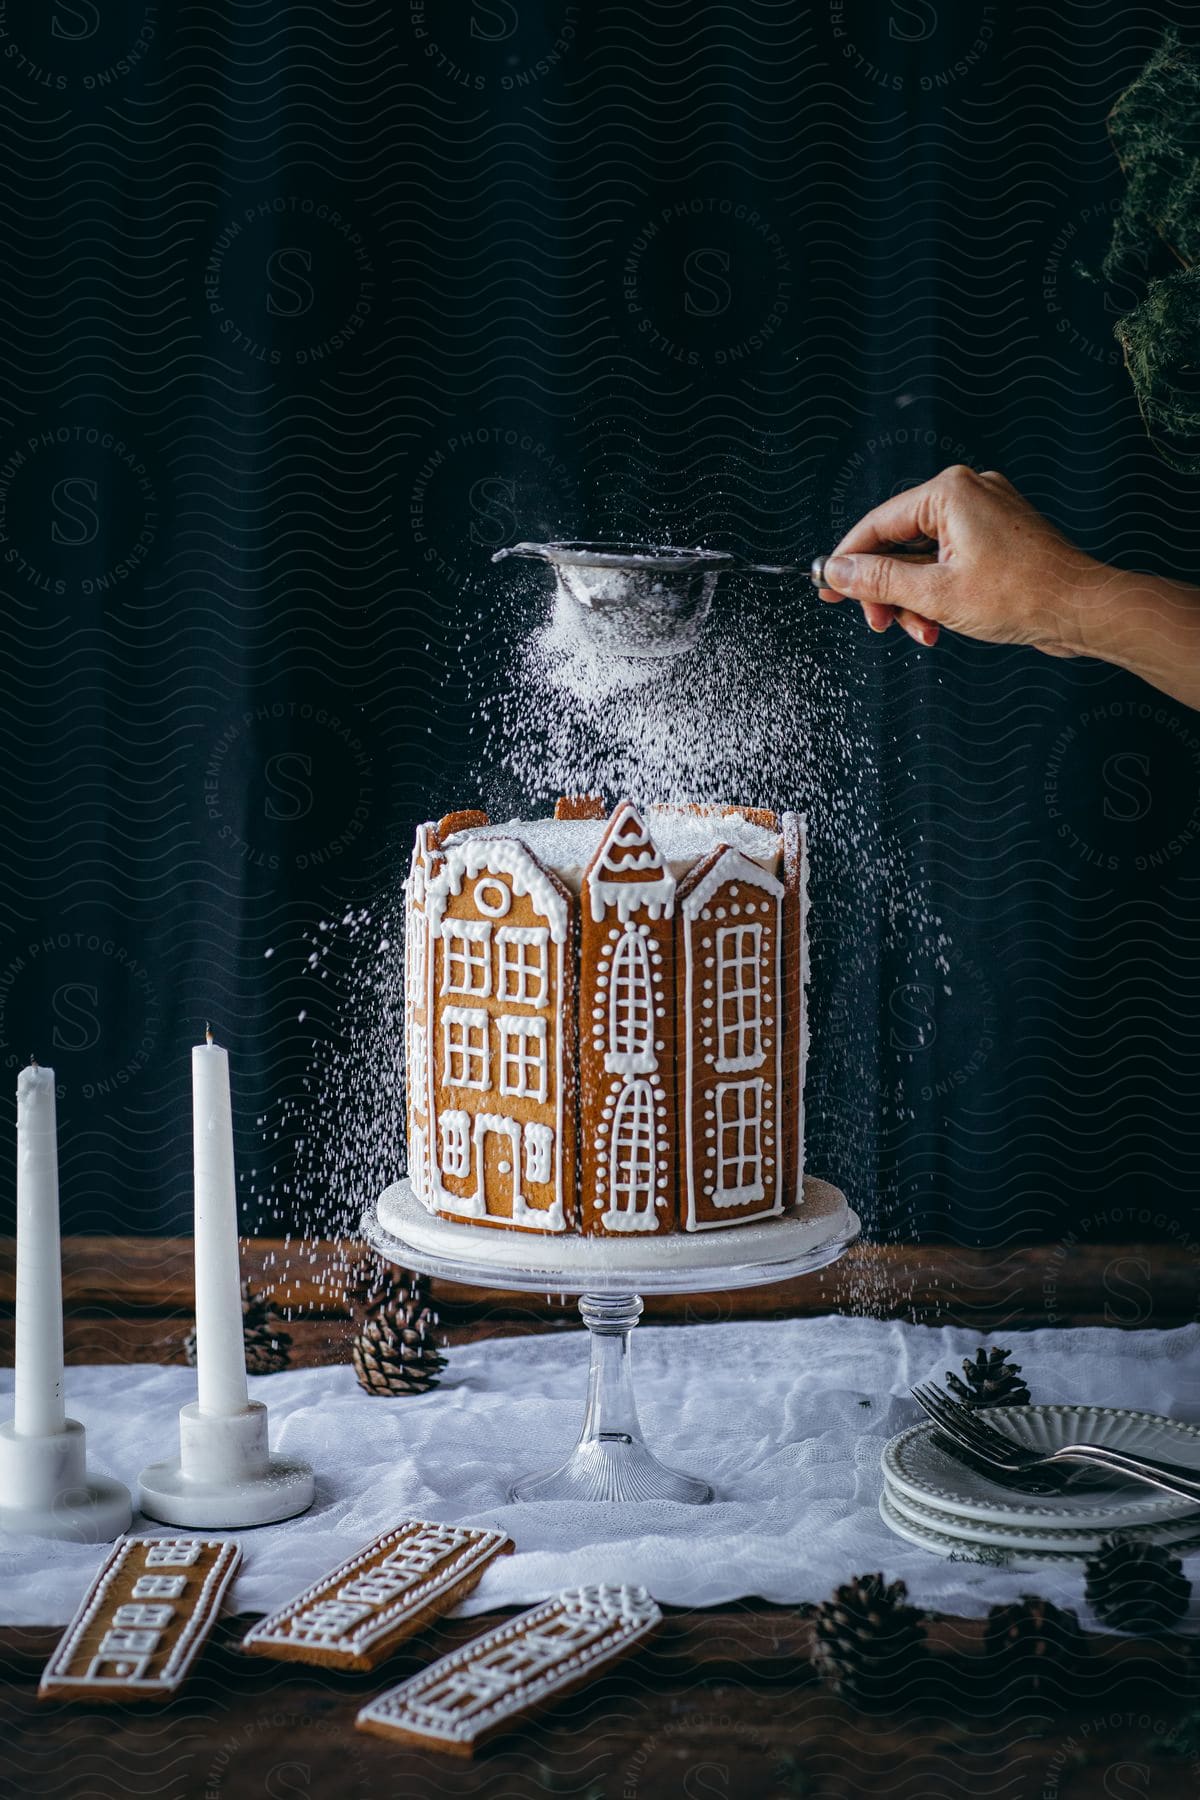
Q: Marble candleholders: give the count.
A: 2